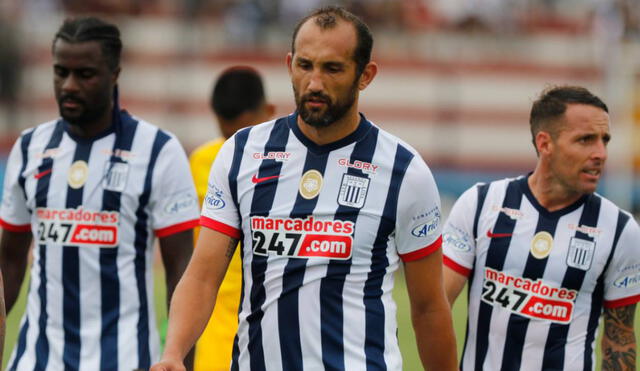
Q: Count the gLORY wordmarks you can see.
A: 6